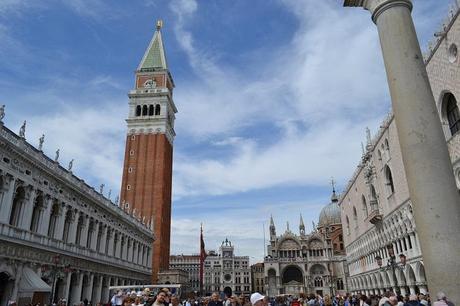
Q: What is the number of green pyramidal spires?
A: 1